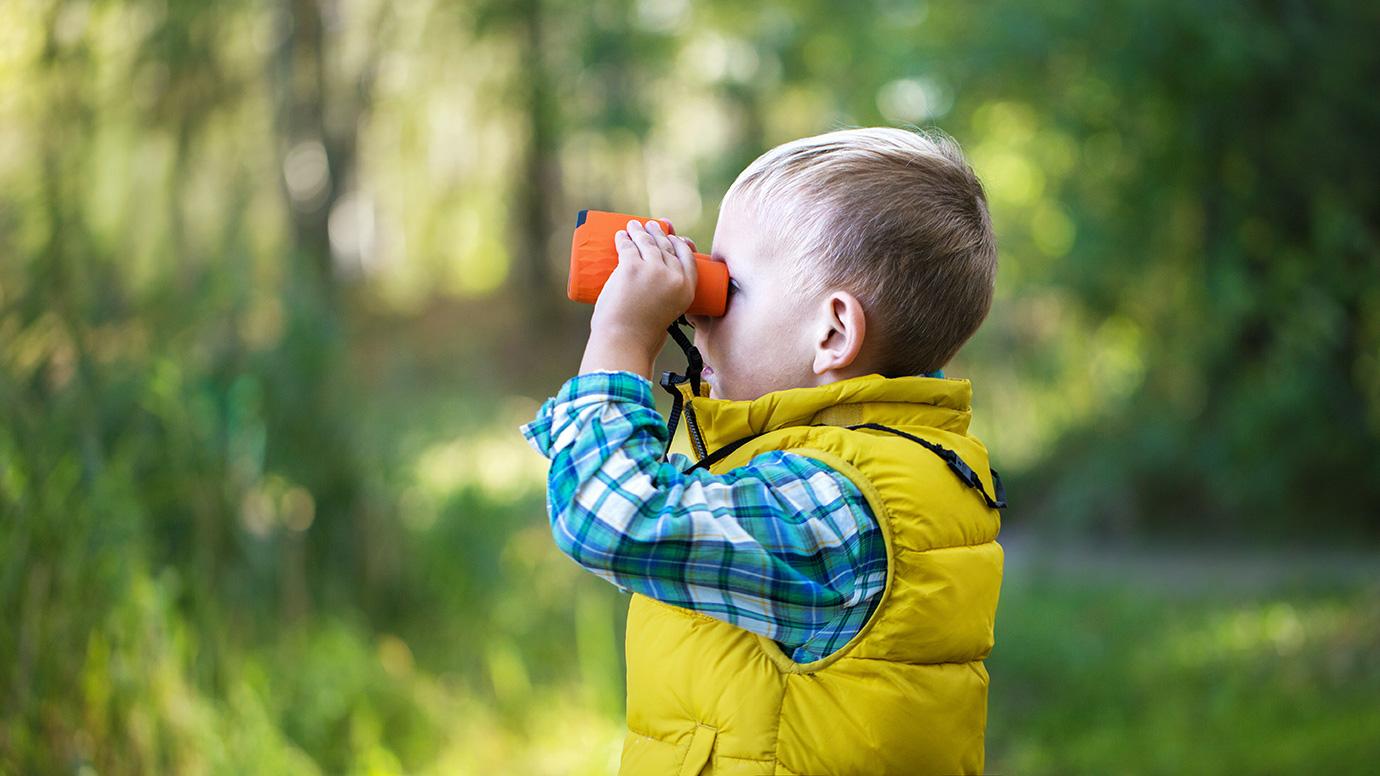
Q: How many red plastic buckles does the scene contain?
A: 0